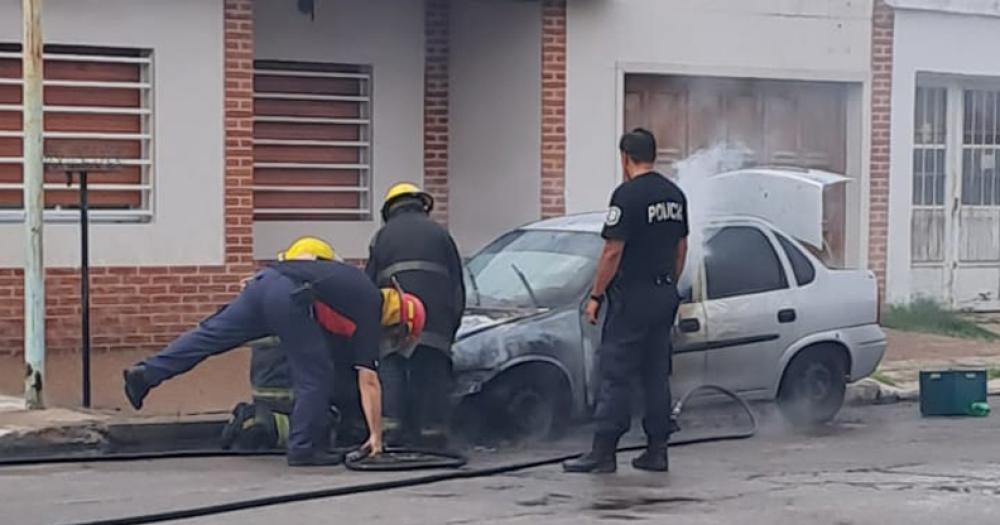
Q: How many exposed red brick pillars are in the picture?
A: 4